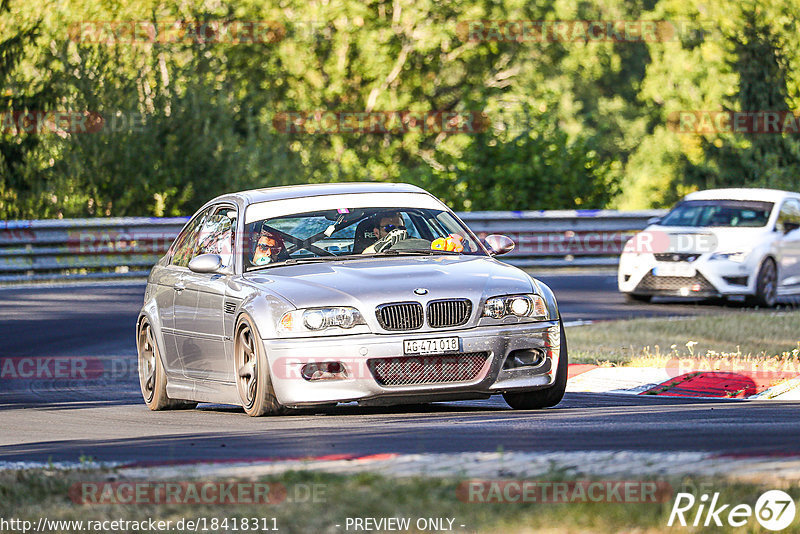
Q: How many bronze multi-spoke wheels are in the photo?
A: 2